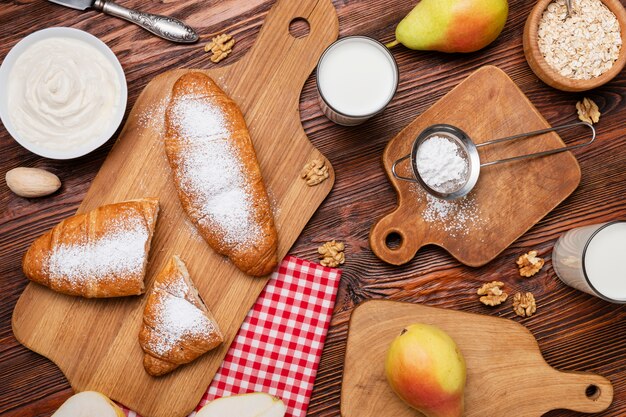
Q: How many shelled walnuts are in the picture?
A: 7